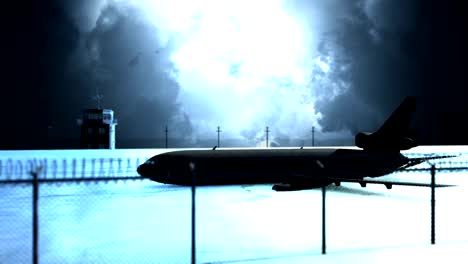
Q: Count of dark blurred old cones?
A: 0